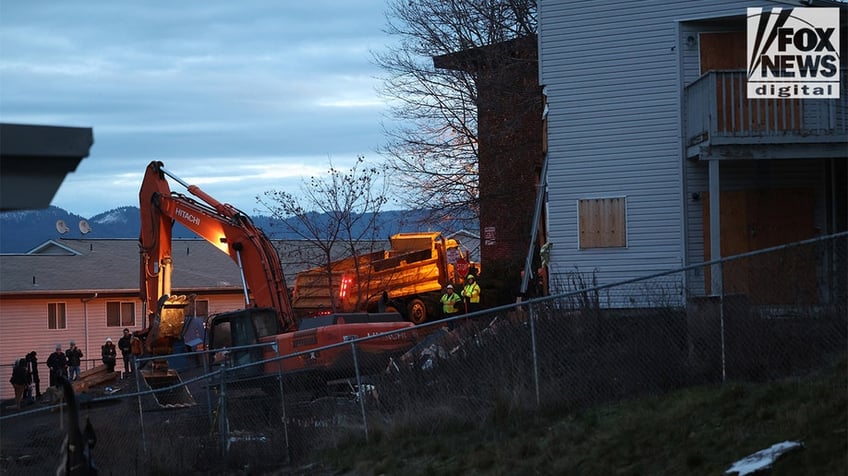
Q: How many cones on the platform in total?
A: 0